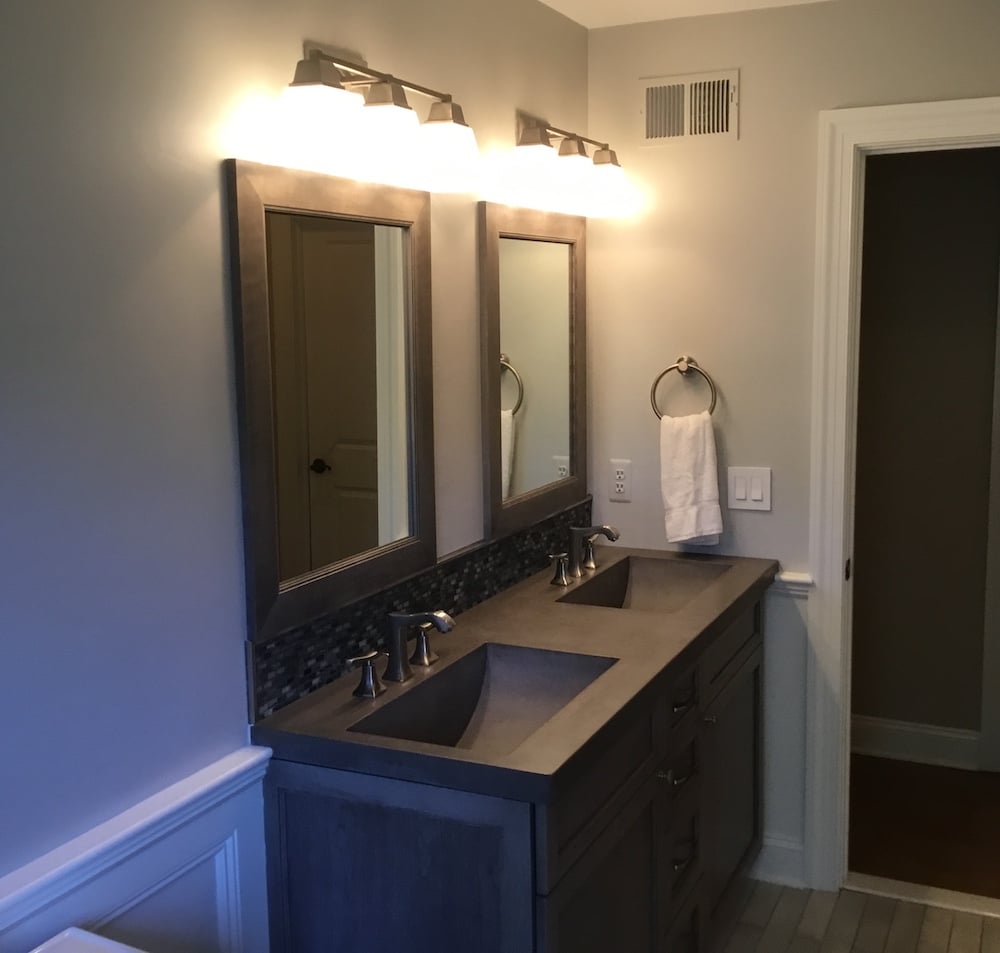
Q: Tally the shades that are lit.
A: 6